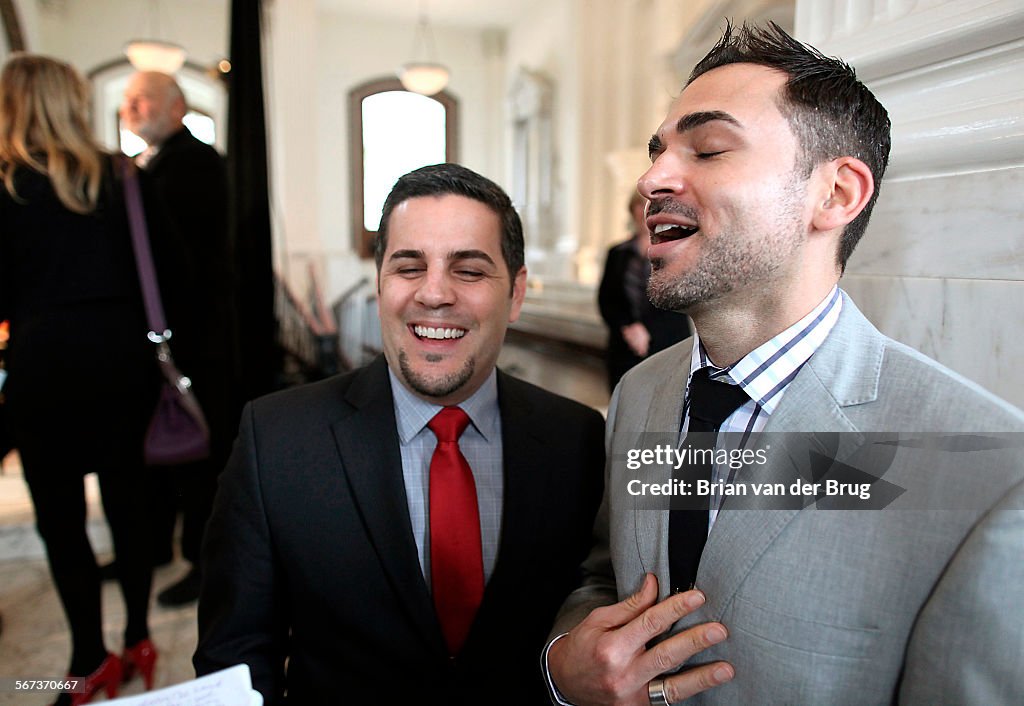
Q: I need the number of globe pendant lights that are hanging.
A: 2